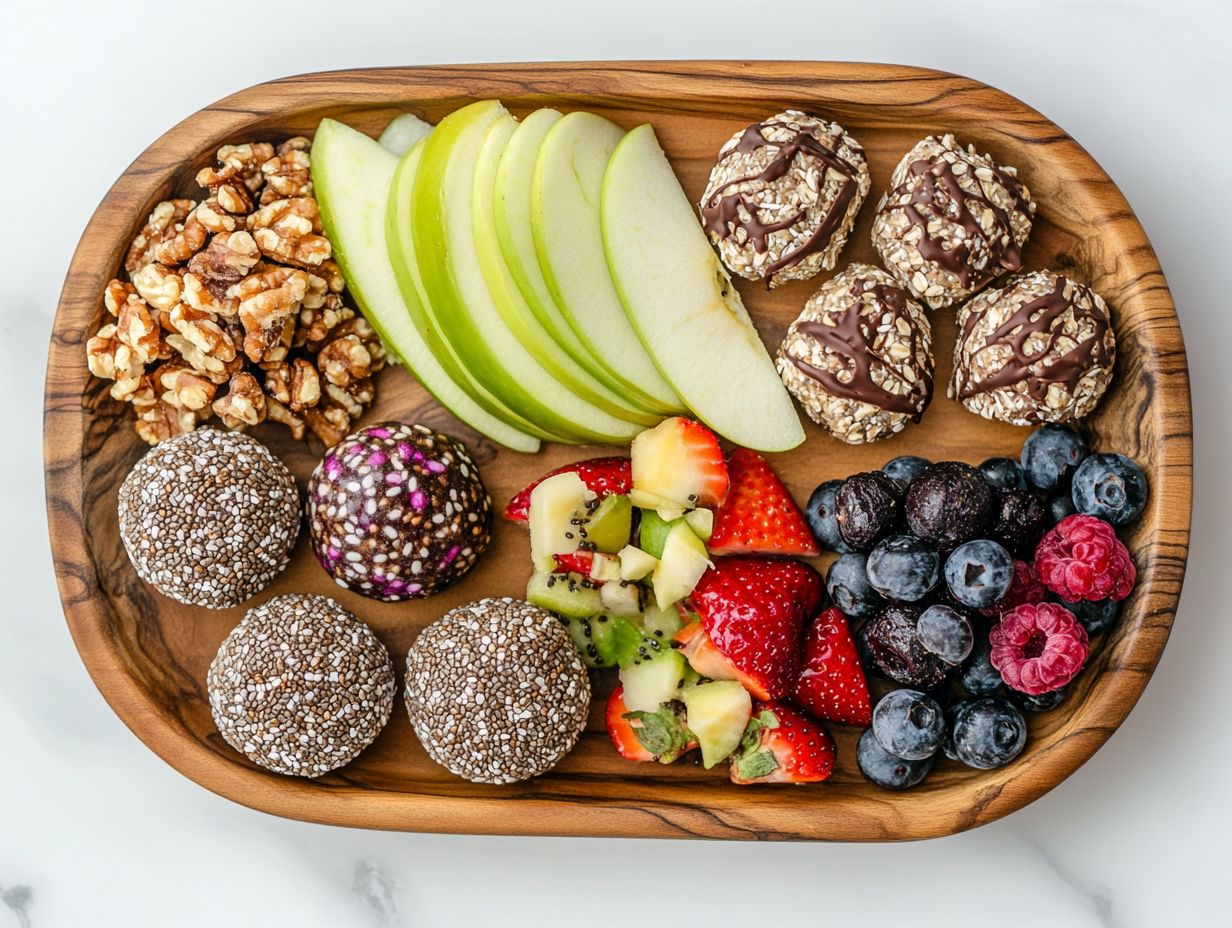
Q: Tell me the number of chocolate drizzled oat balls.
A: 4